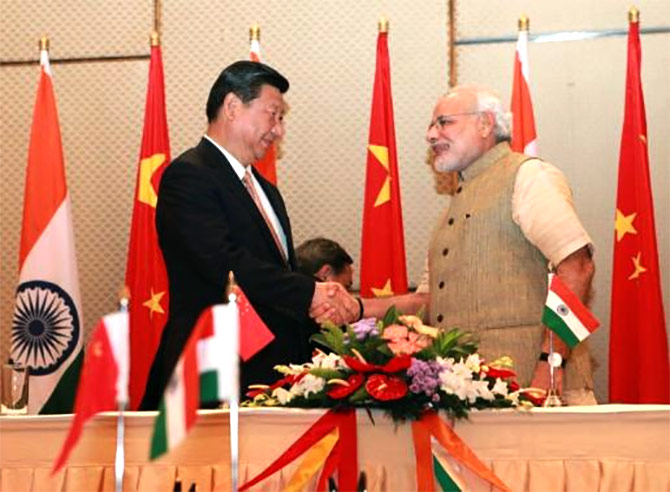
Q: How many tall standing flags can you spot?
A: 6